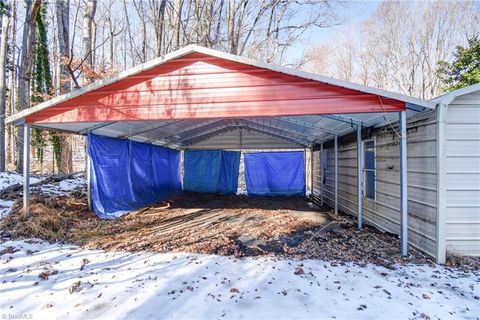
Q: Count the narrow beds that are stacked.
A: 0